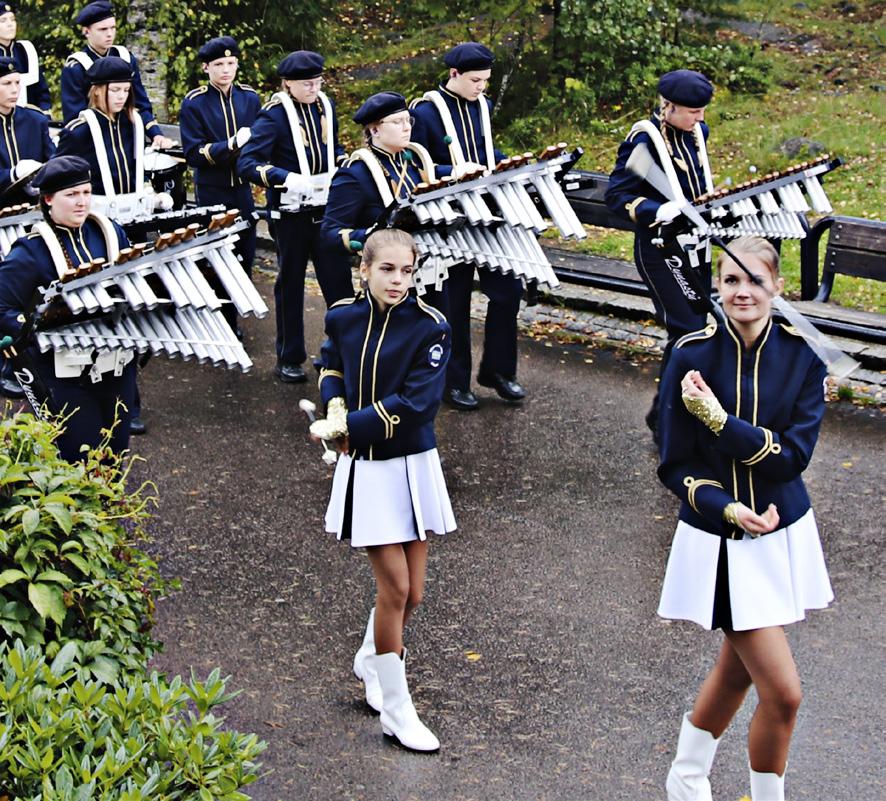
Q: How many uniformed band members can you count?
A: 12